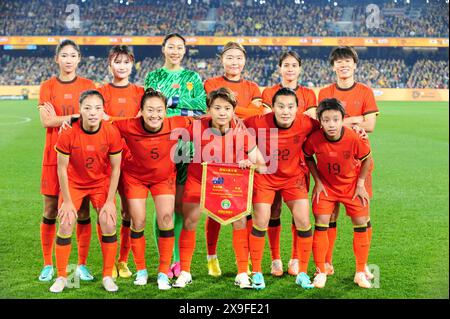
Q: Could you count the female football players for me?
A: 11